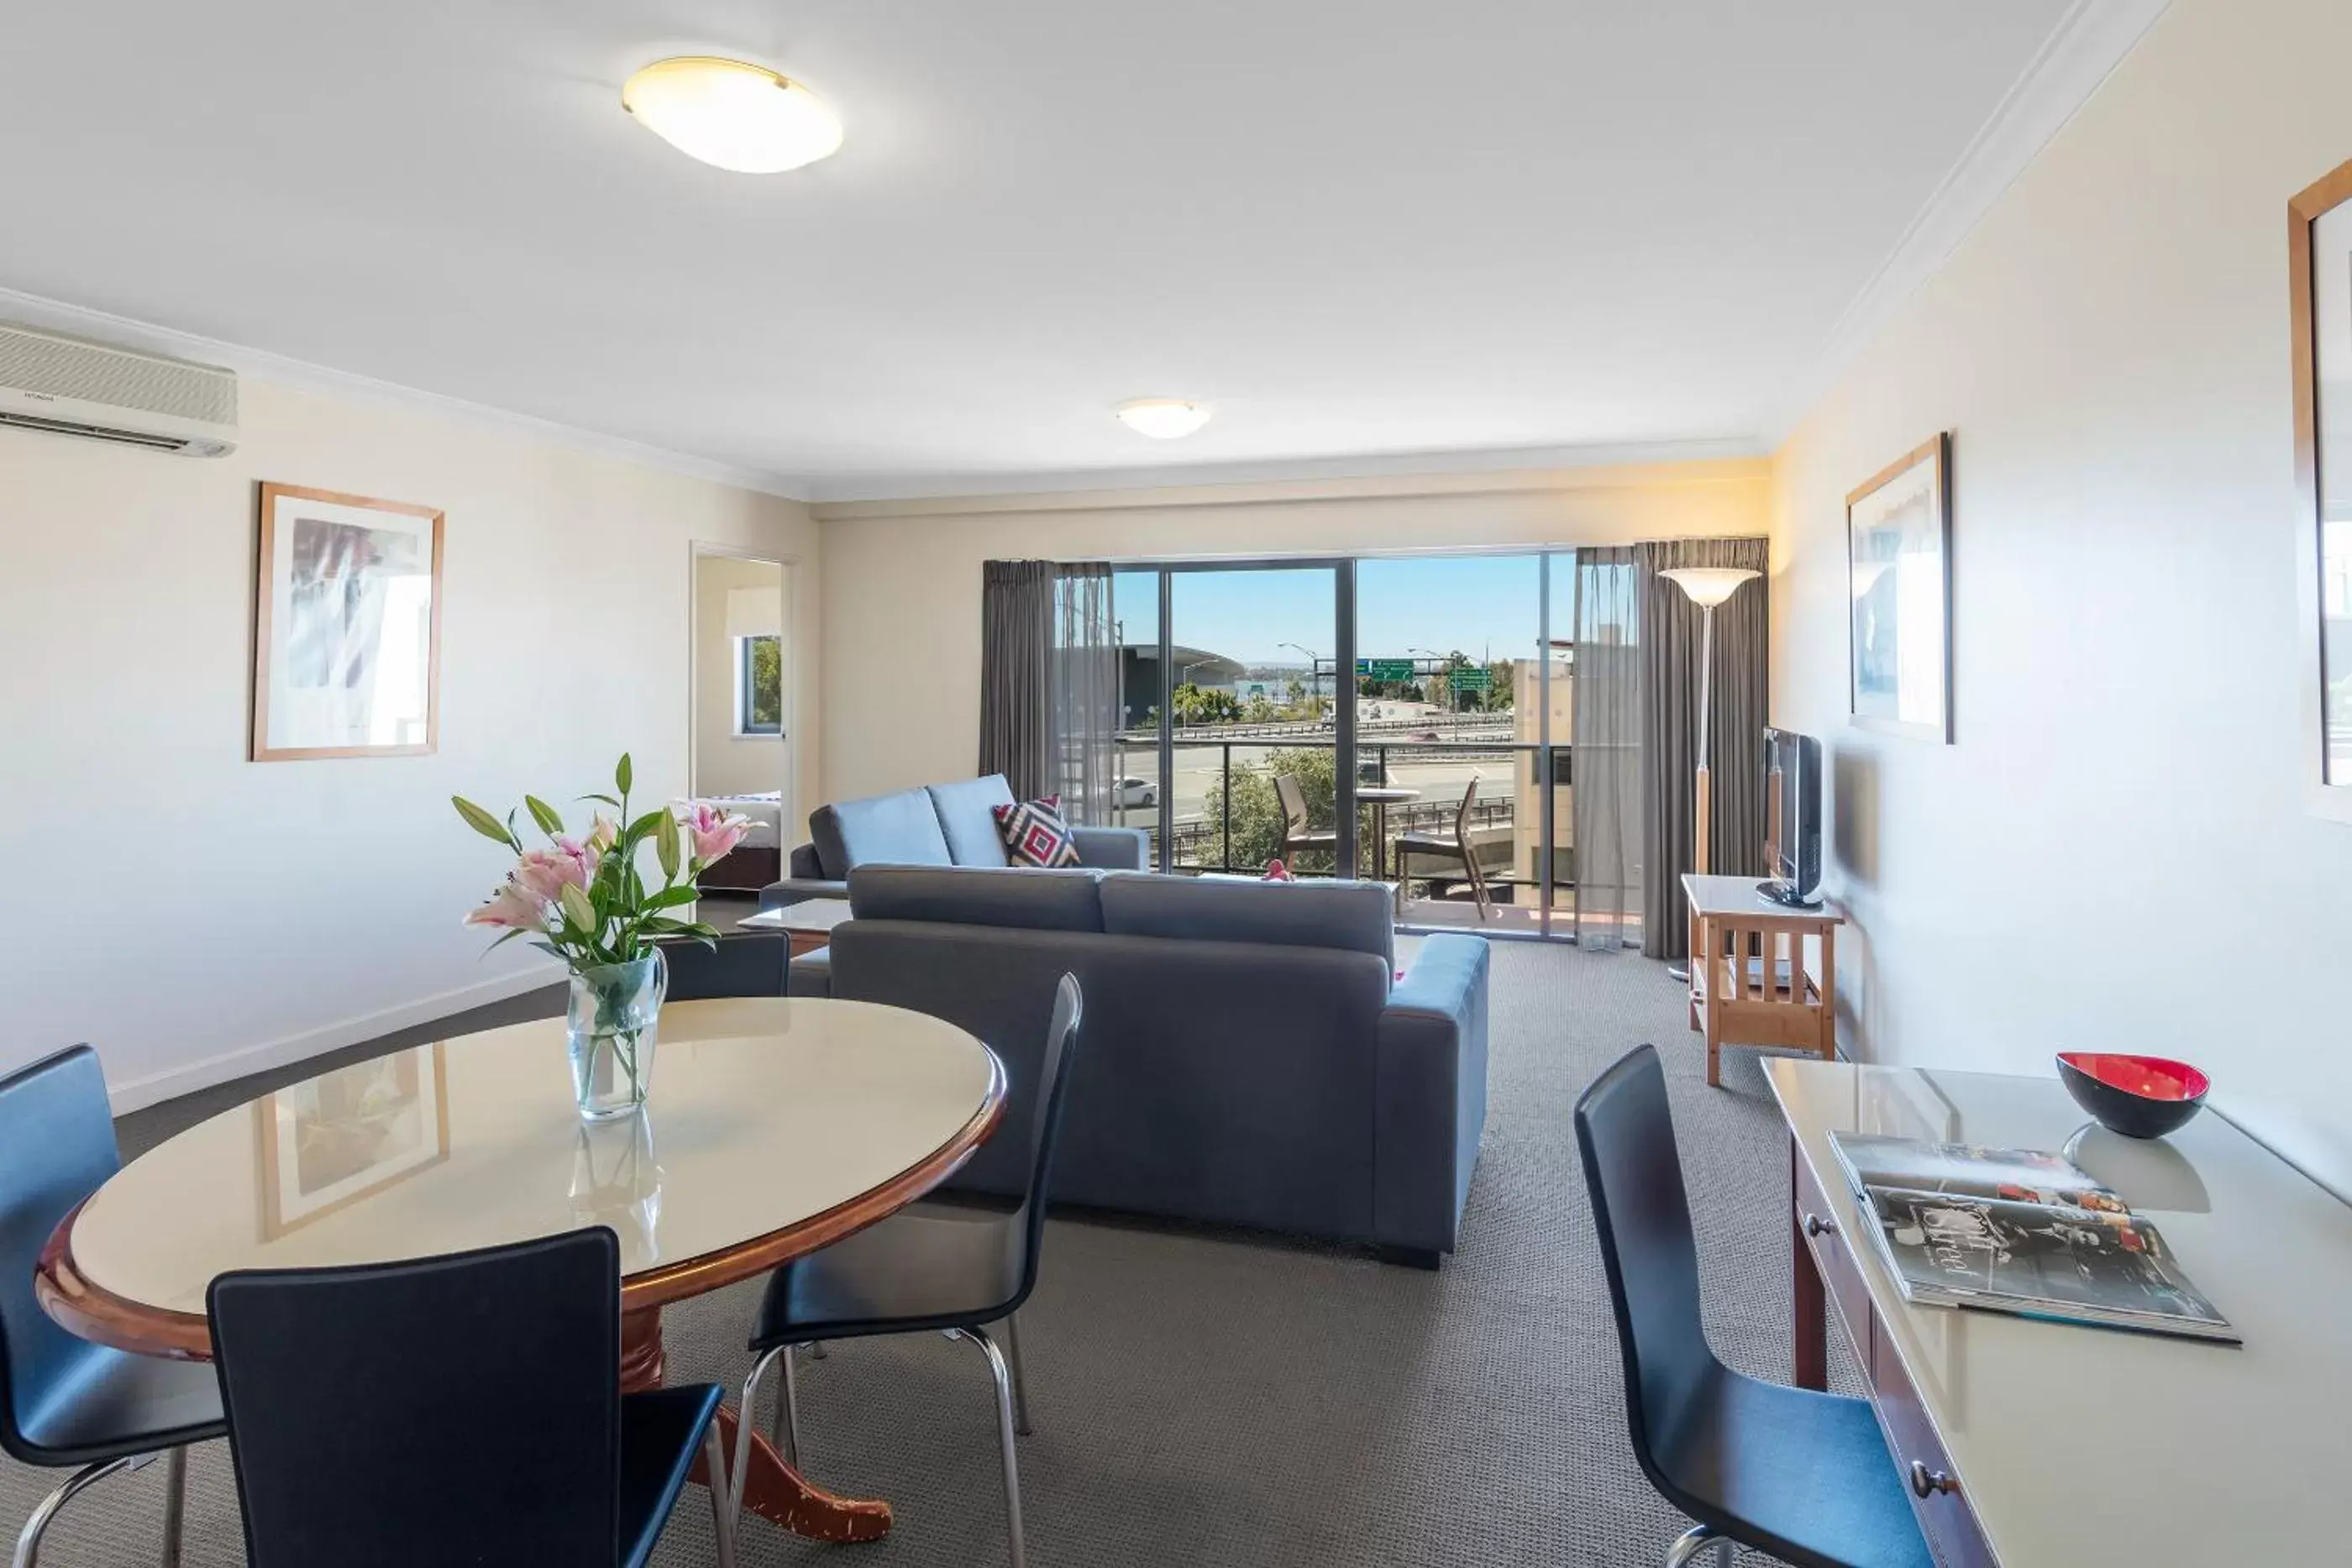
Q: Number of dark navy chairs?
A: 5